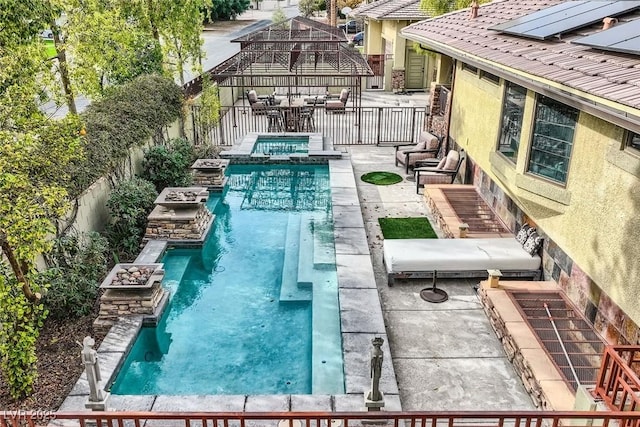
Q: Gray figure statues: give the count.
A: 2